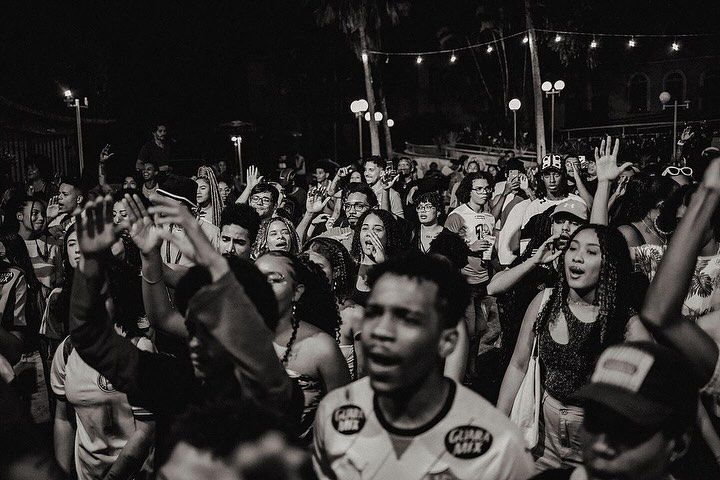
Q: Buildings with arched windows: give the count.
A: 1